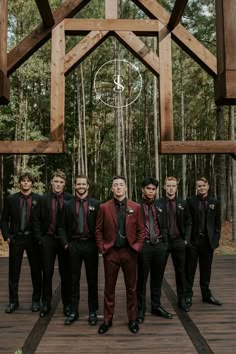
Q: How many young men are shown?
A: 7